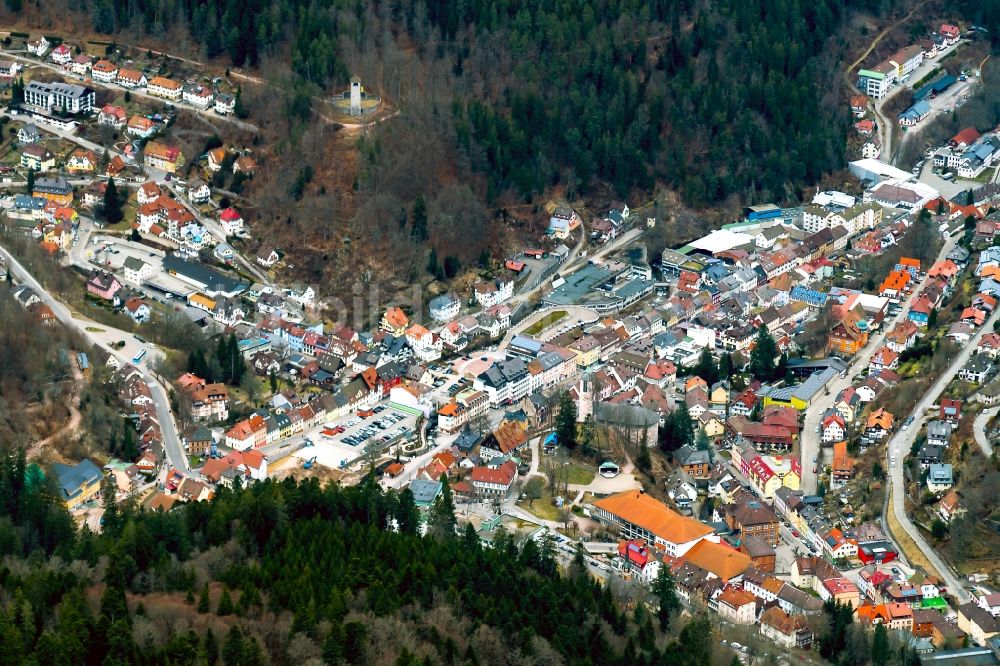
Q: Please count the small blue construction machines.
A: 2